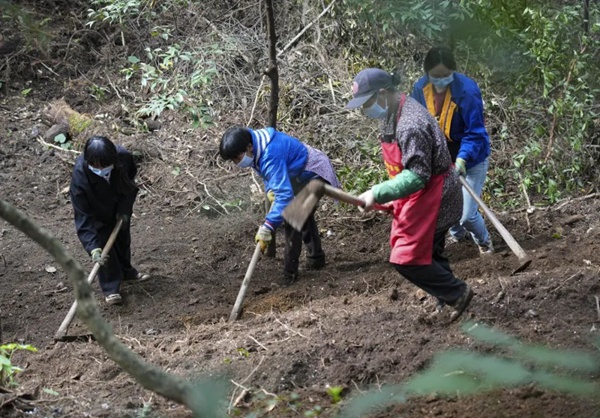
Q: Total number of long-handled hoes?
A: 4